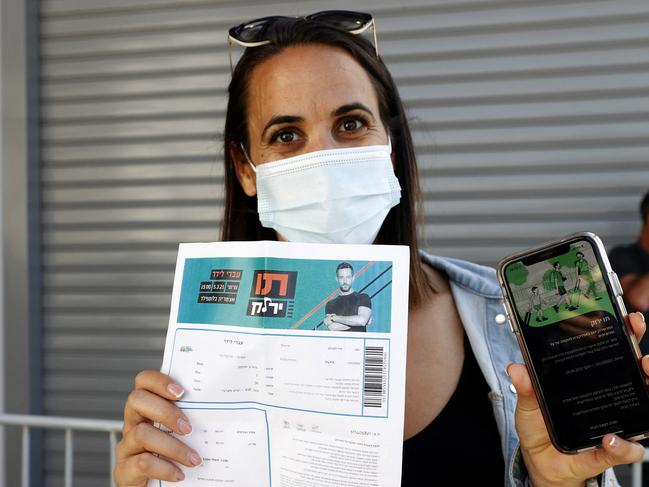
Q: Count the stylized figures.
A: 3